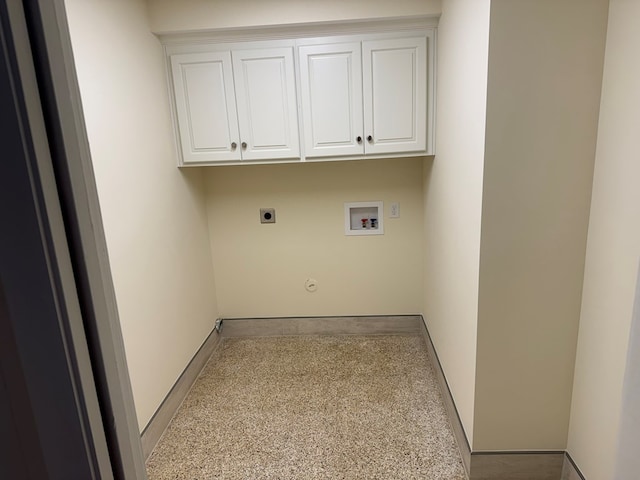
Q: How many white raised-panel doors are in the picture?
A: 4